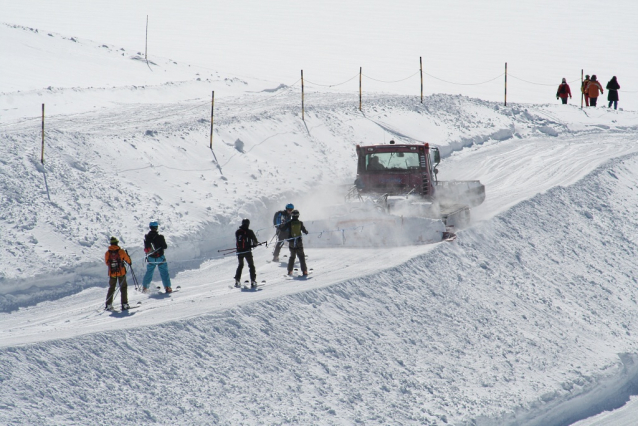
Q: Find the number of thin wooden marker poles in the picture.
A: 8